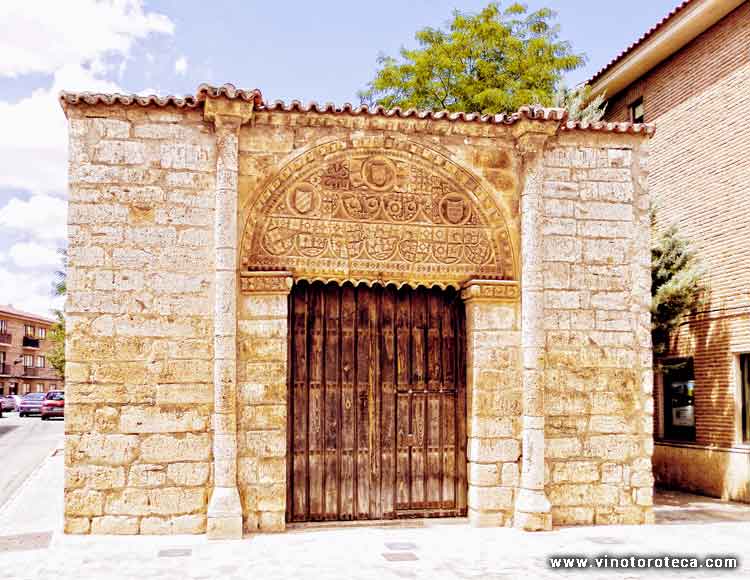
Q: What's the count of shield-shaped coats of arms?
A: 3